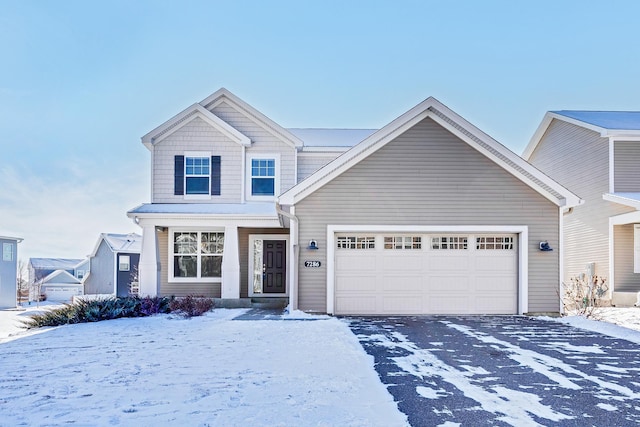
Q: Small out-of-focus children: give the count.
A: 0